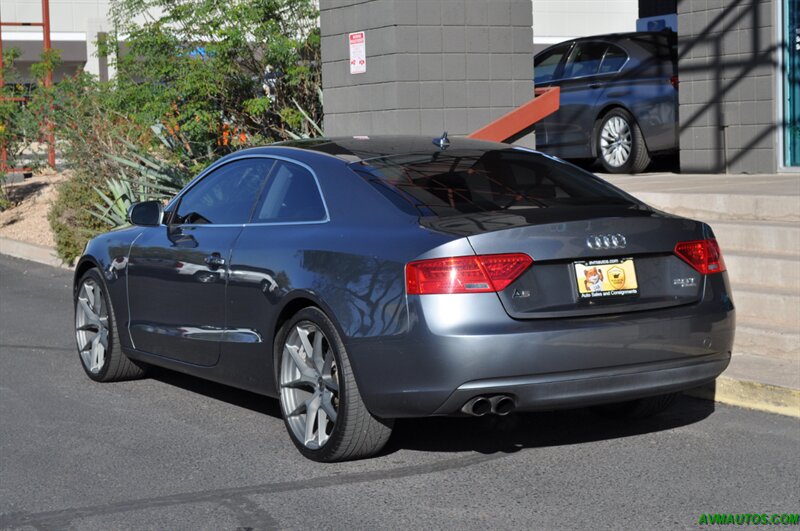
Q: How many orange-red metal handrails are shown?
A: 1